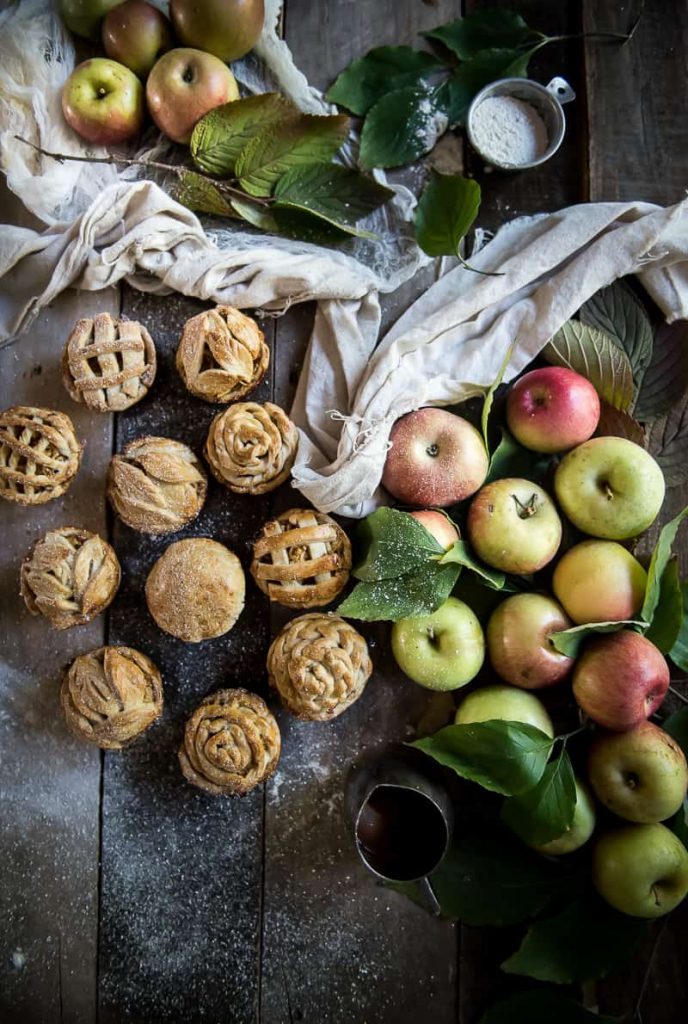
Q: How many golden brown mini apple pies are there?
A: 11